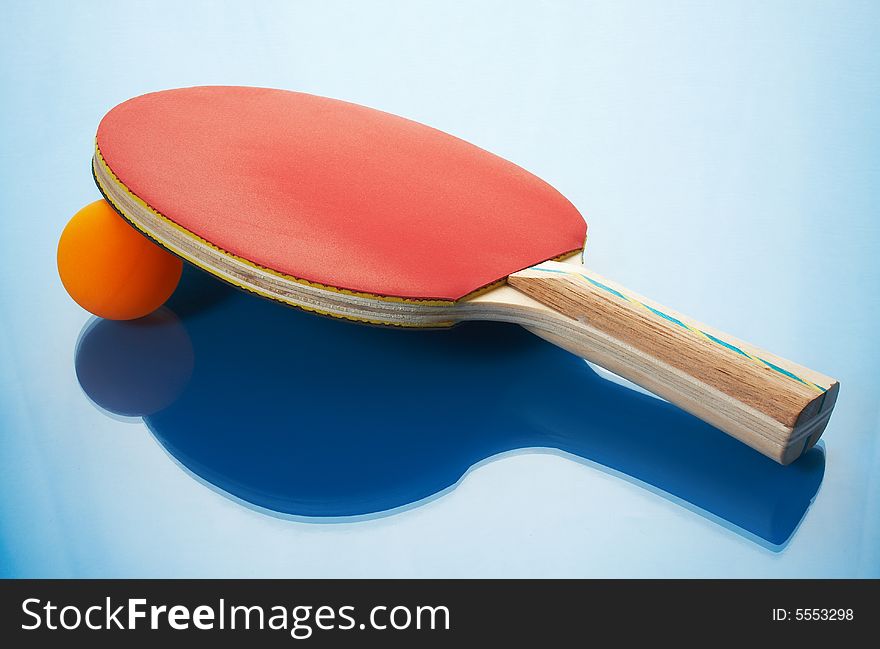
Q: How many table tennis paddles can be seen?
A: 1